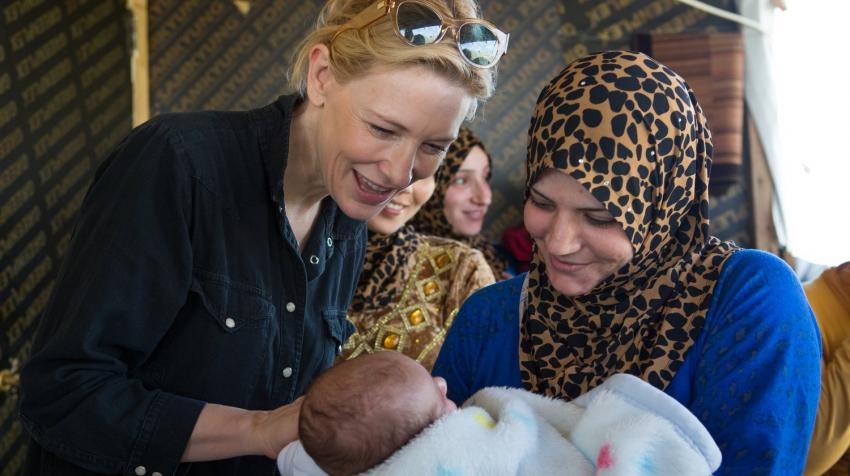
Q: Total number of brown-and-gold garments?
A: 1